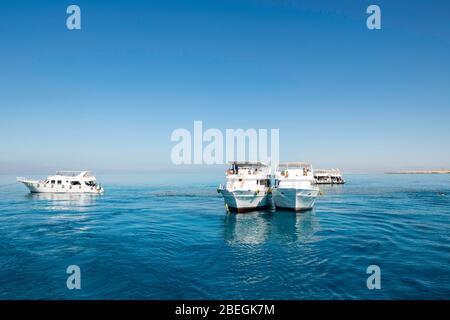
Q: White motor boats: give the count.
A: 4